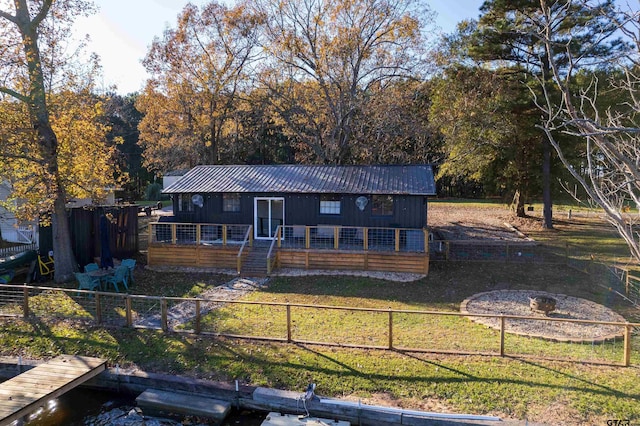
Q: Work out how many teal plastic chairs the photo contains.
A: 4